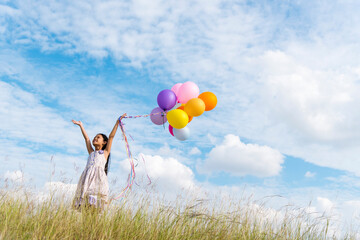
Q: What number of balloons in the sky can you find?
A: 10